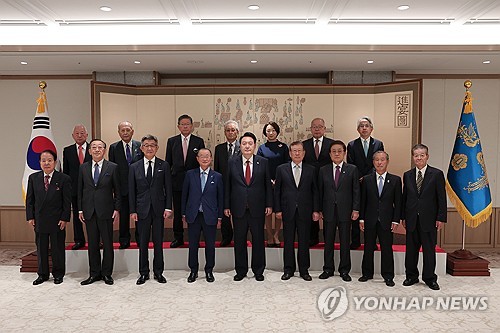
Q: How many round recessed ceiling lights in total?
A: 8